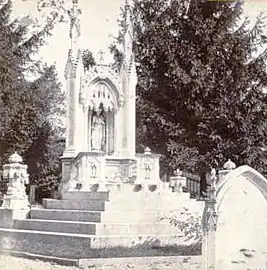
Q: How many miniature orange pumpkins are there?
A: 0